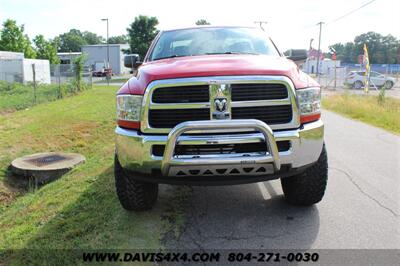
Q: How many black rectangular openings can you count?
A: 4